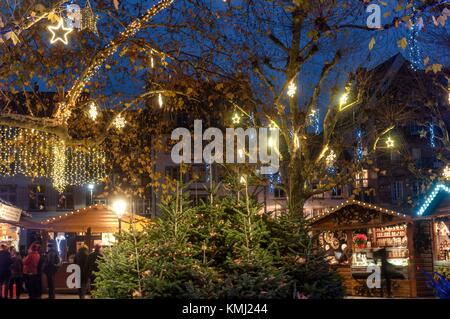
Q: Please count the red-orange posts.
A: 2